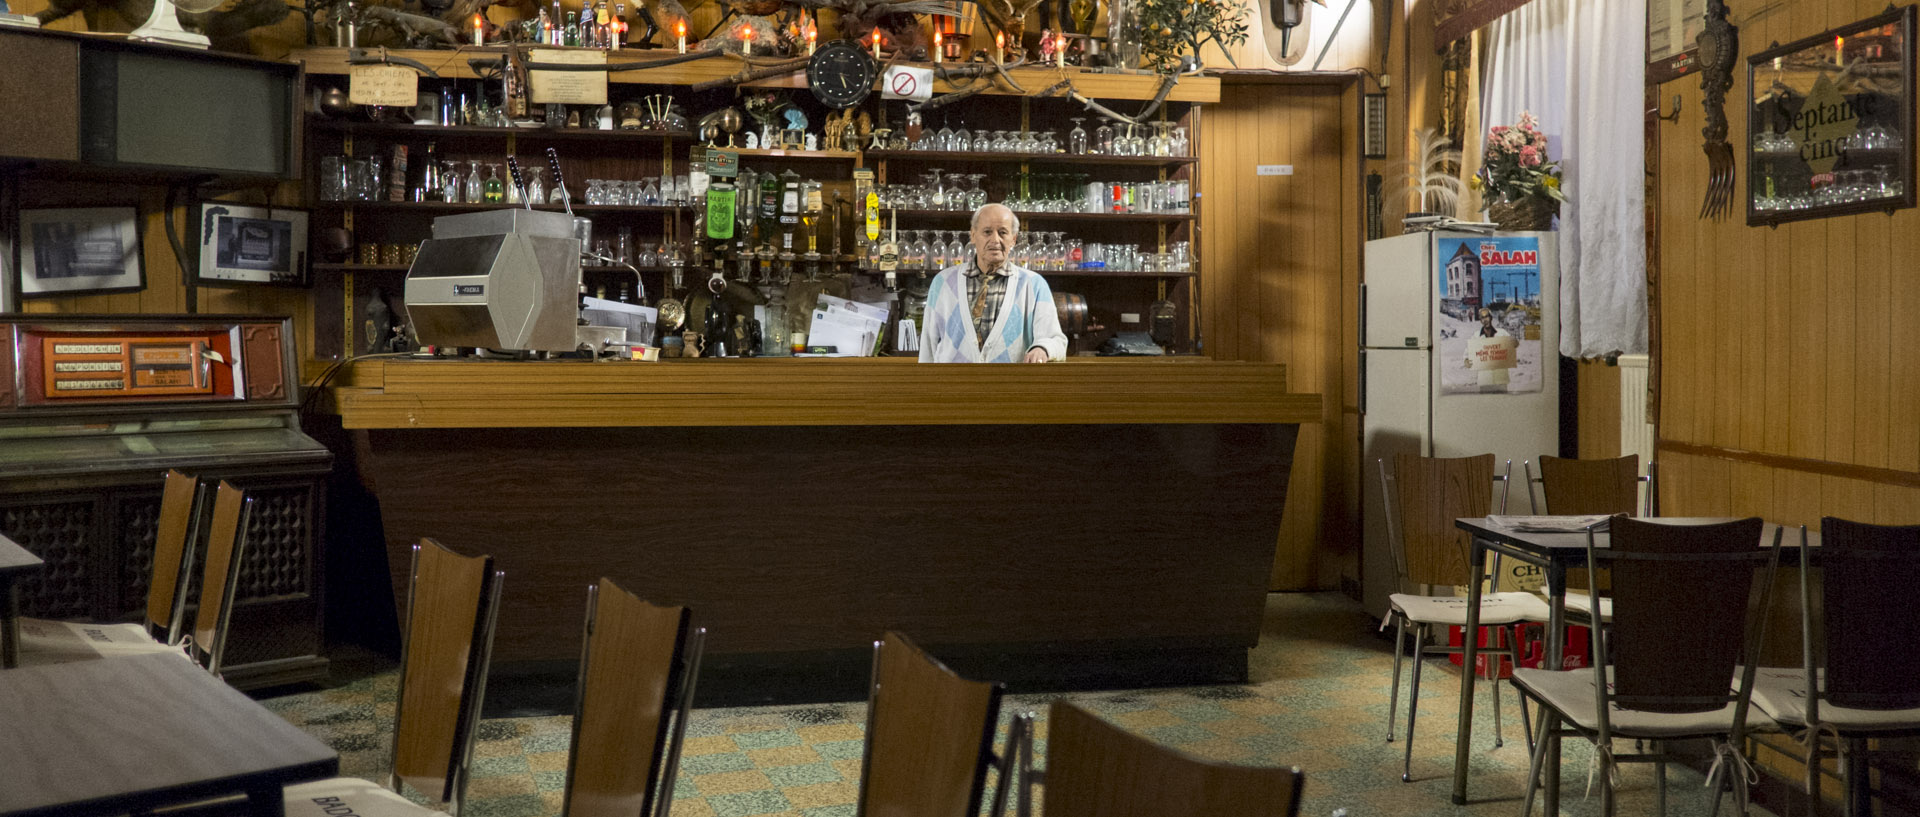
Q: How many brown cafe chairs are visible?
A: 10